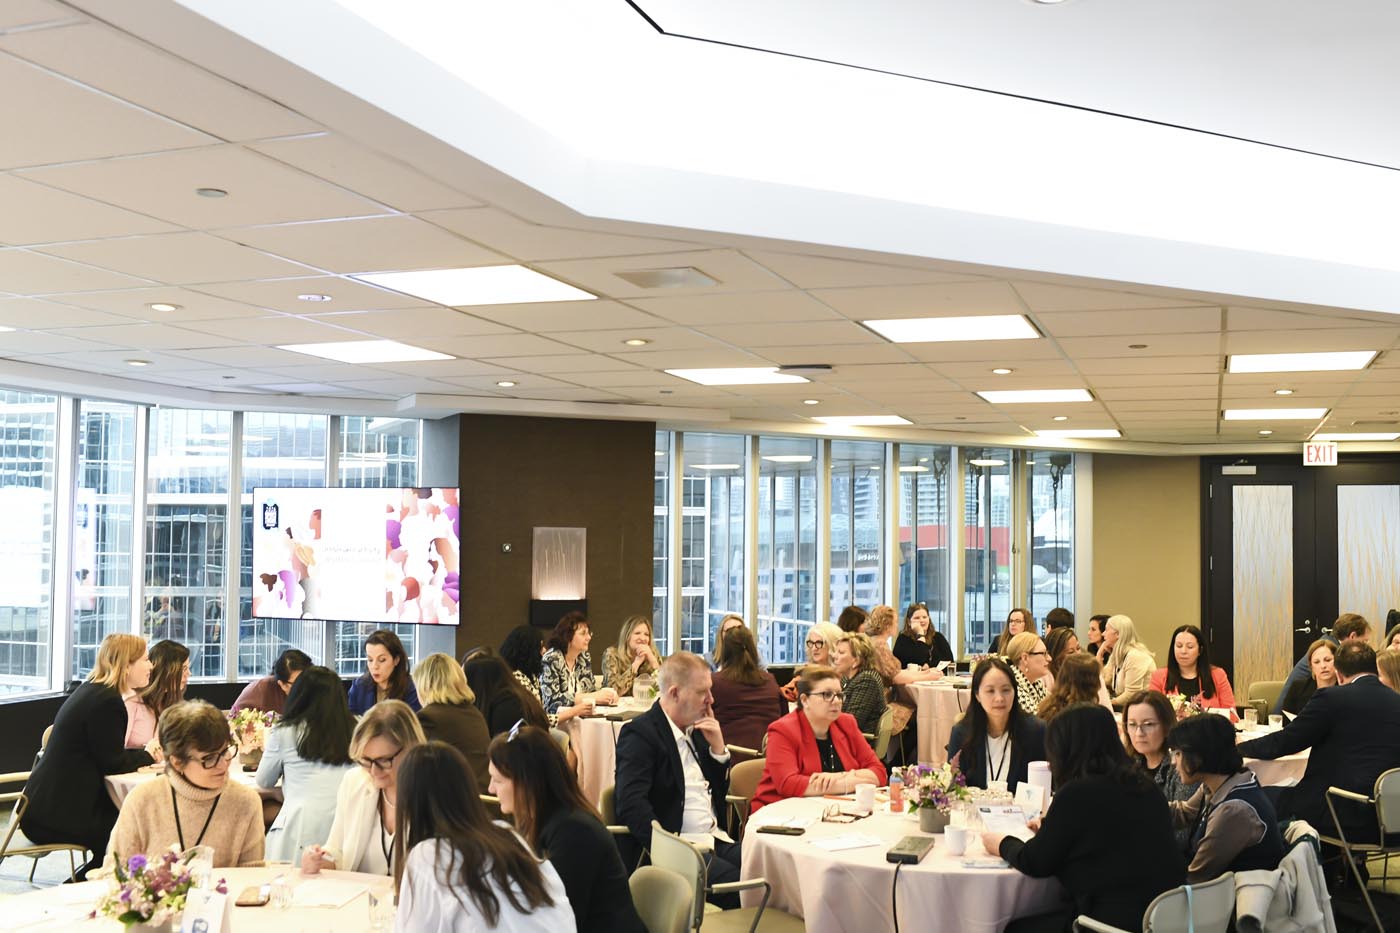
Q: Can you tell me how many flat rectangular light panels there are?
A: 10